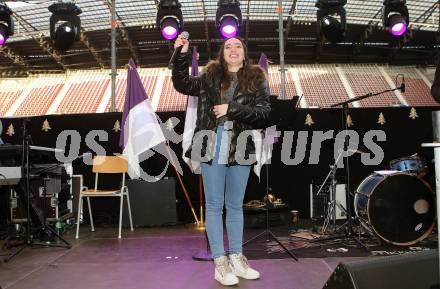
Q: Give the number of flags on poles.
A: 3